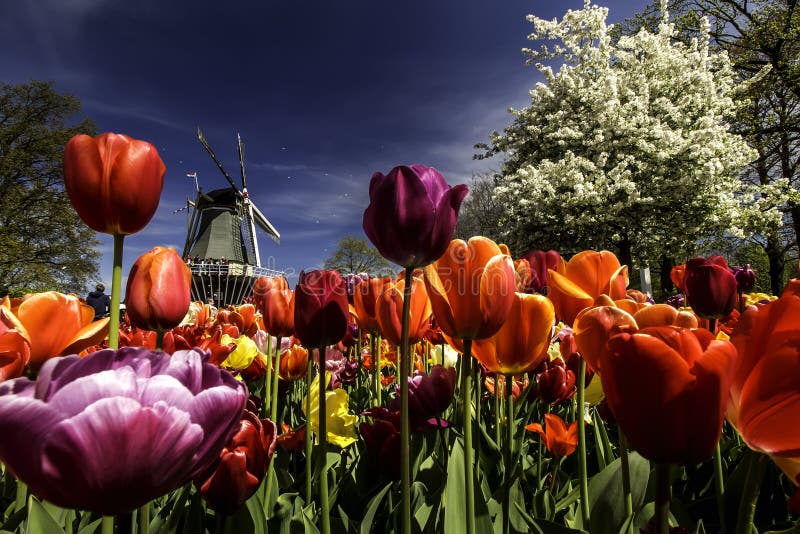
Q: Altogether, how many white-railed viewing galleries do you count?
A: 1